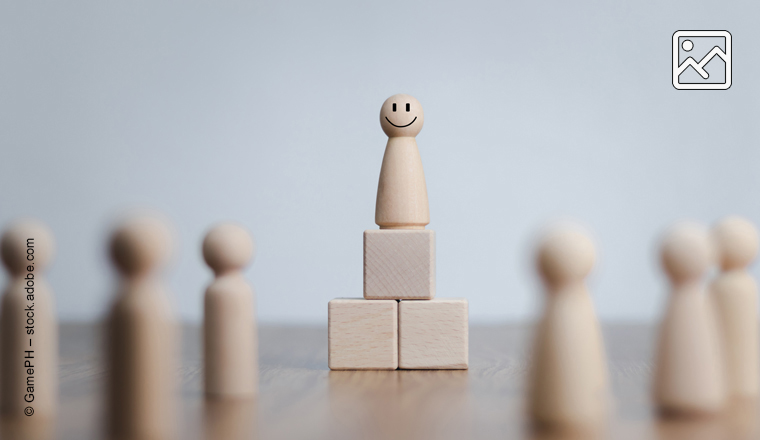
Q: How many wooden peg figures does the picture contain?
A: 7